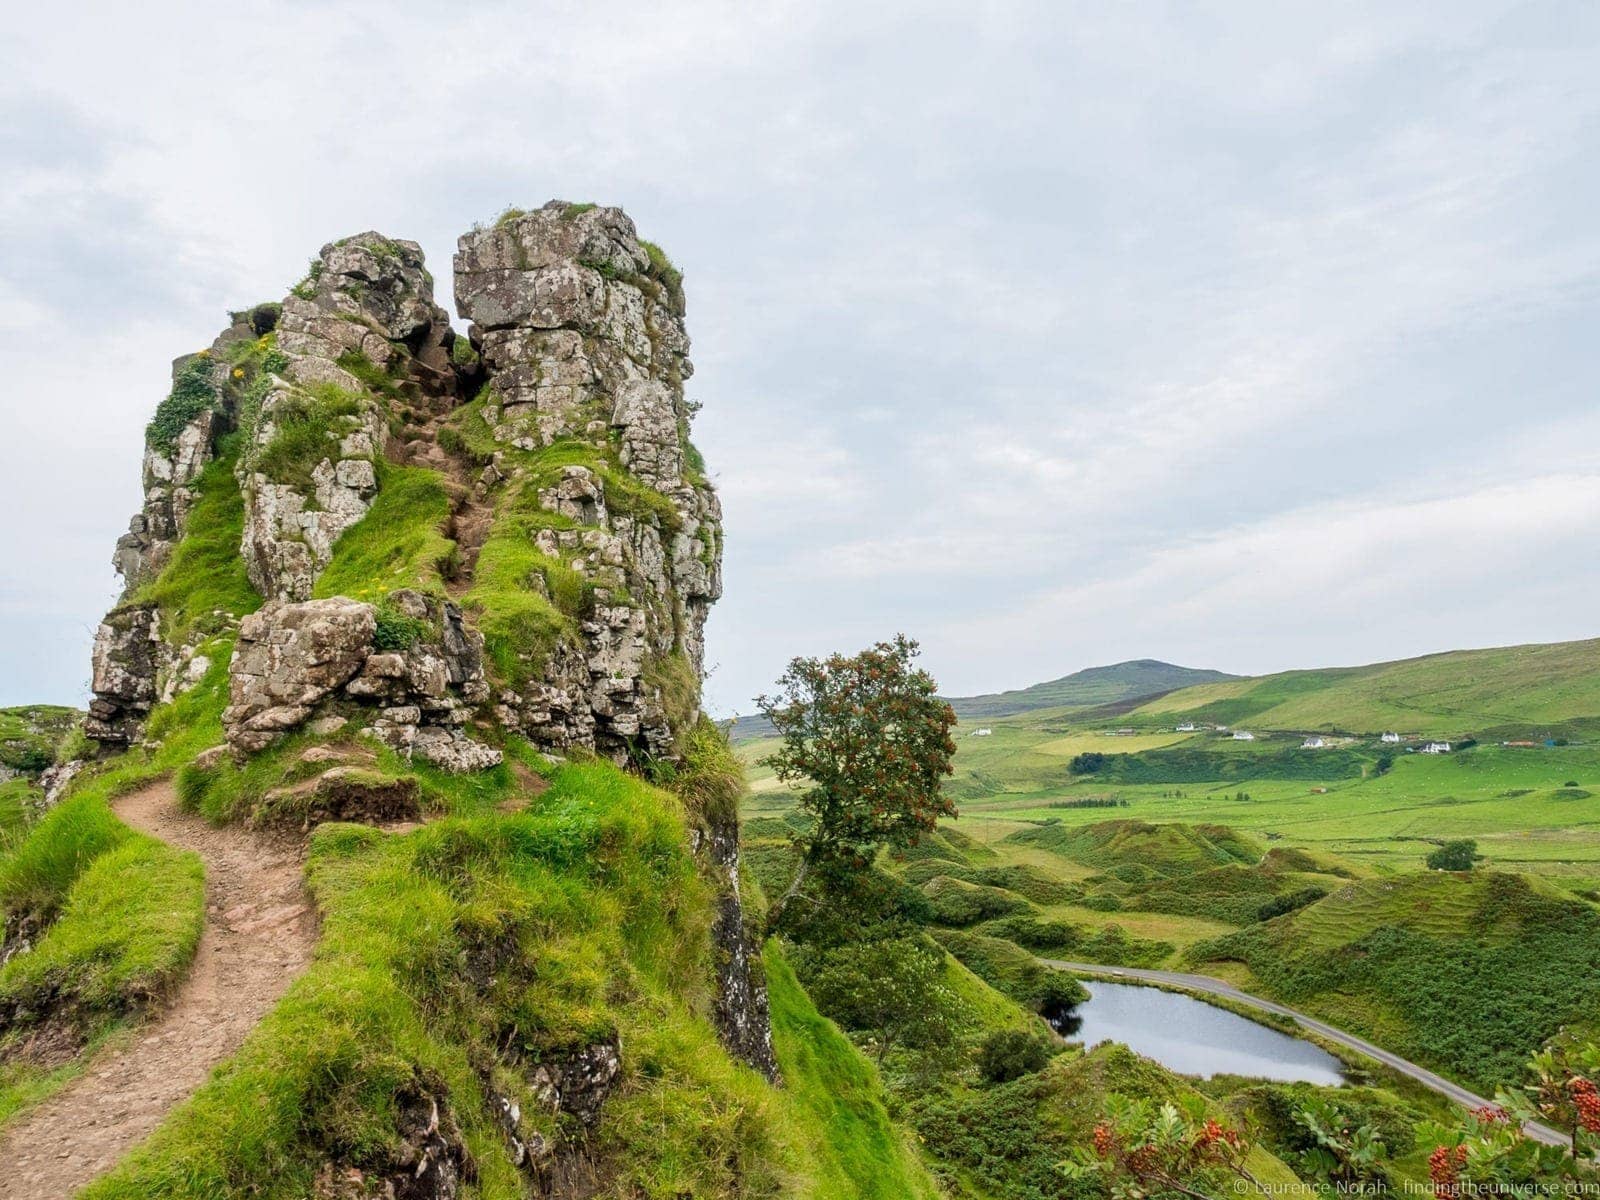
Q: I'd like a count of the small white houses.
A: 6